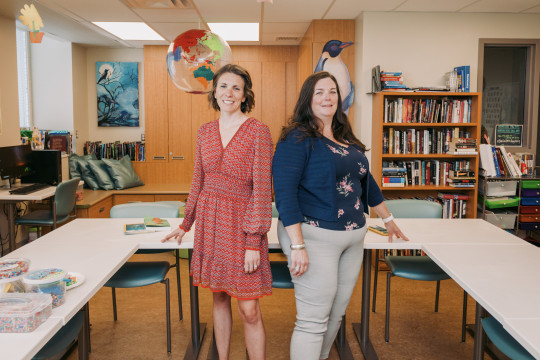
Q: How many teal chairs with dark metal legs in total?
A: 6